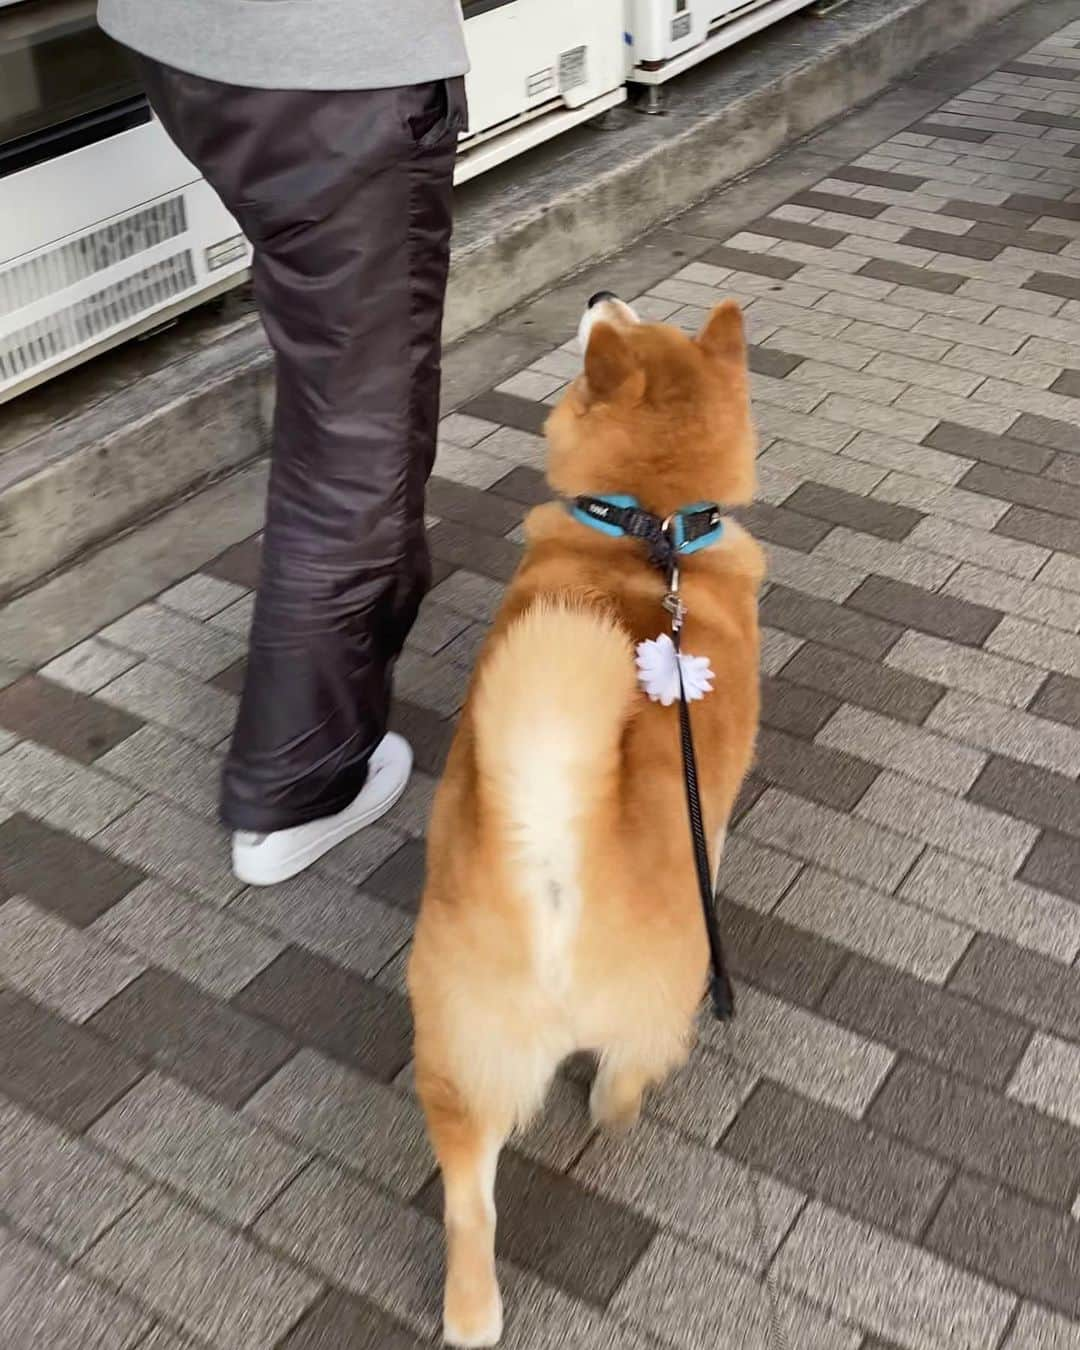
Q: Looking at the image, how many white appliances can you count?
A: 3